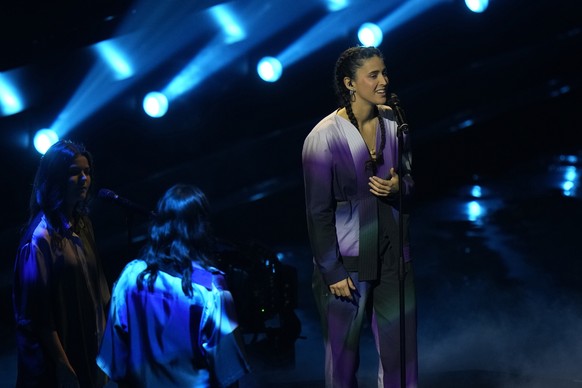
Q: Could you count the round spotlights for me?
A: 5